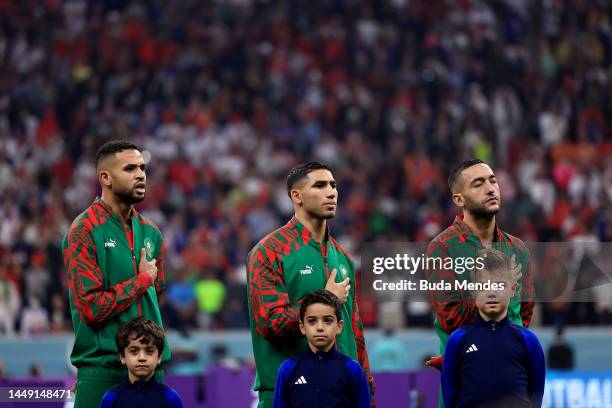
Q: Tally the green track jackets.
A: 3